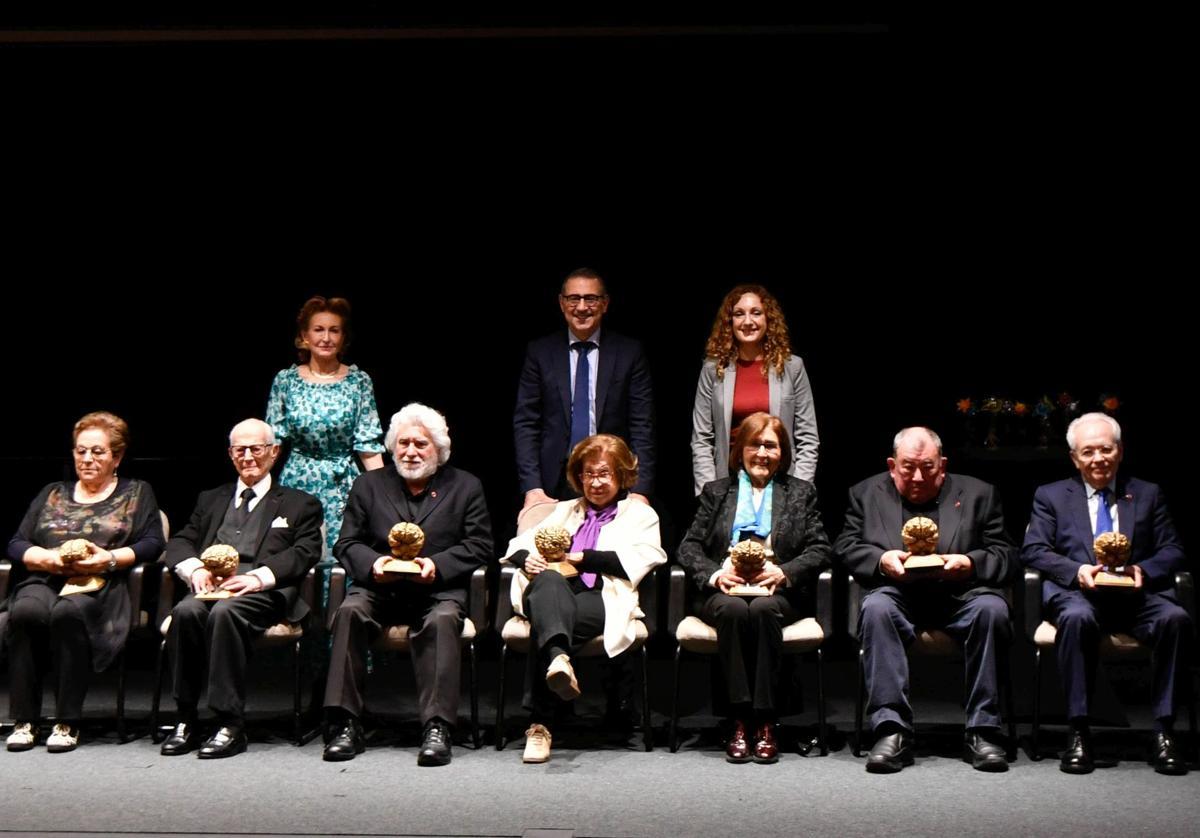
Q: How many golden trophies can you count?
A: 7